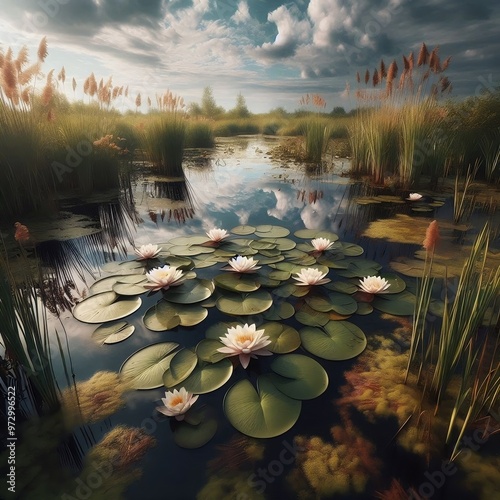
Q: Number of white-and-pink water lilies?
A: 10